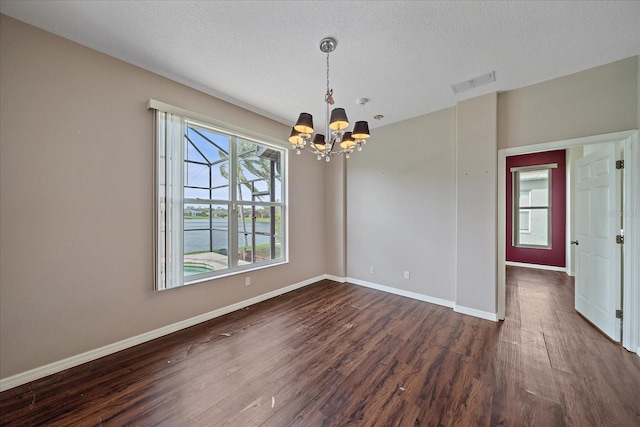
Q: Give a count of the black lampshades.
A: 6